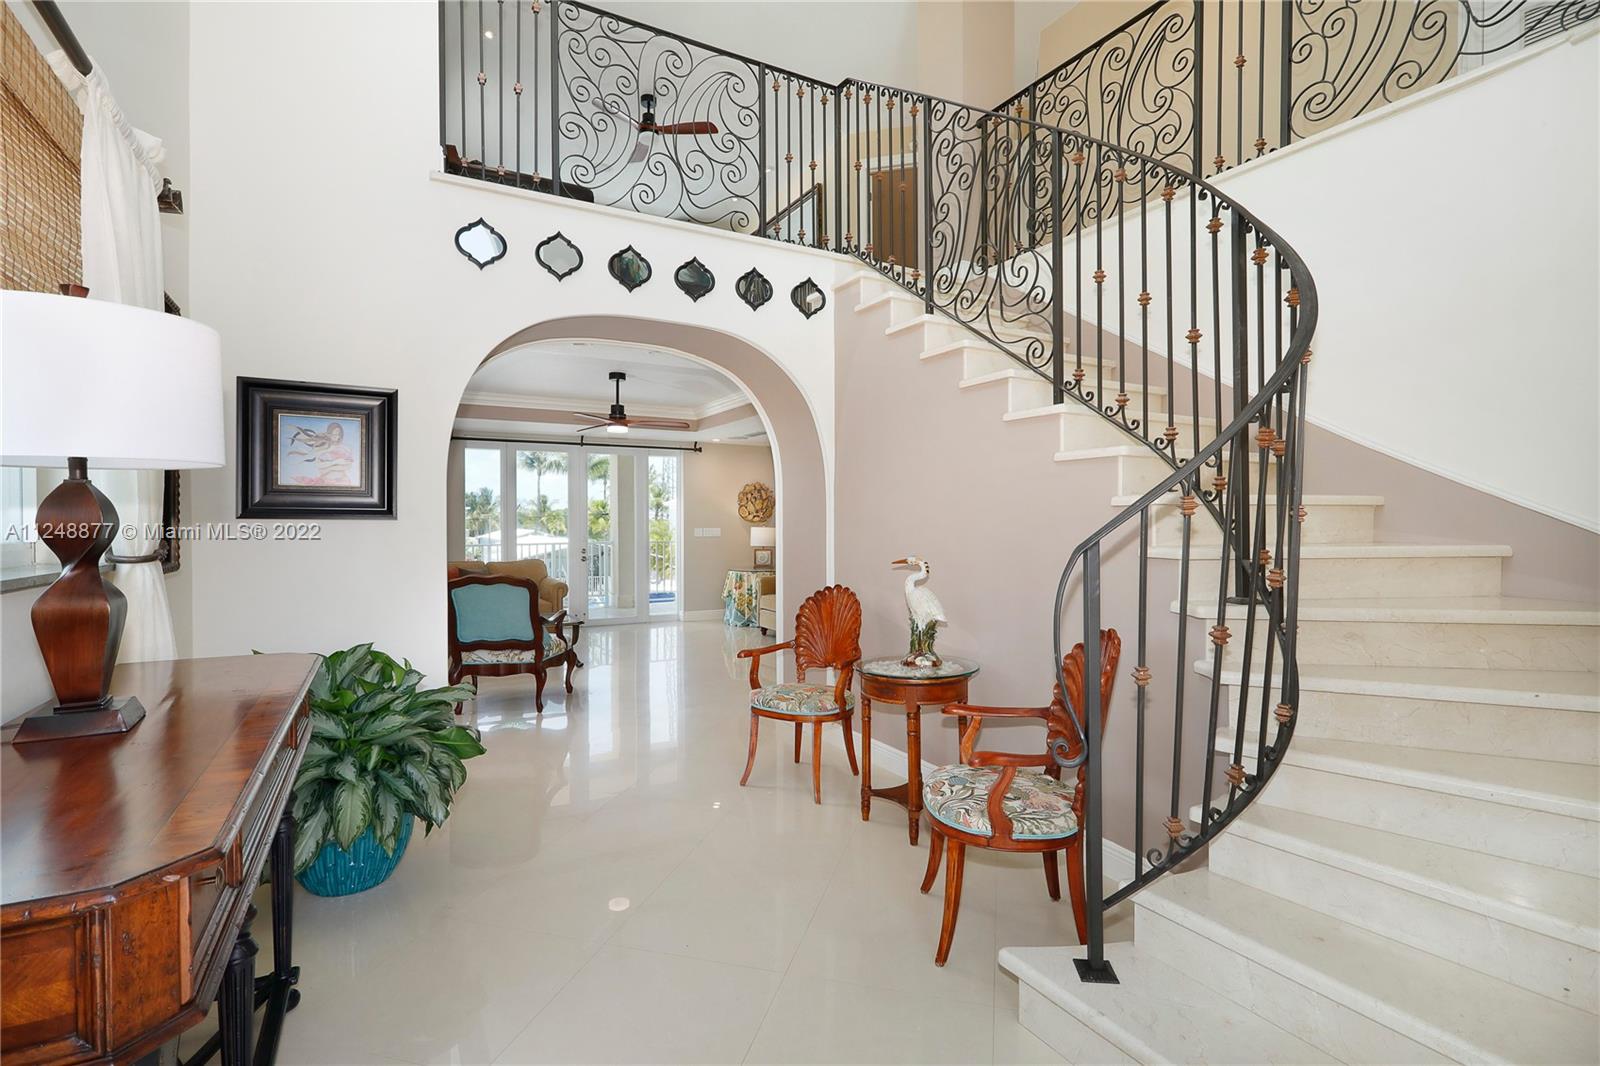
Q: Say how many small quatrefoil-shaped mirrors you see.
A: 6